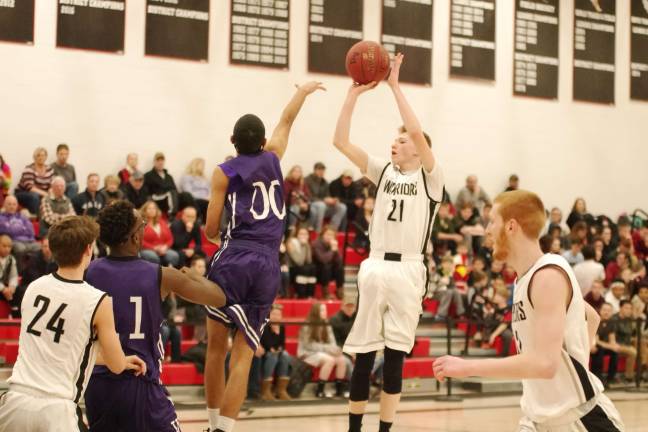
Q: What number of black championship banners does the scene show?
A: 10